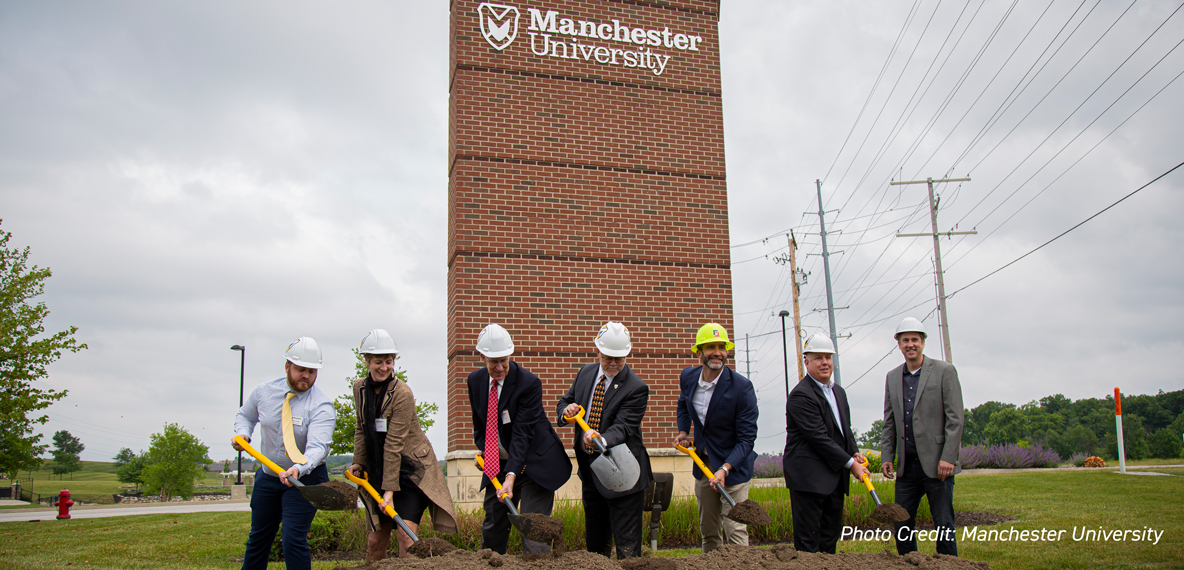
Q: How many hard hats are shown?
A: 7